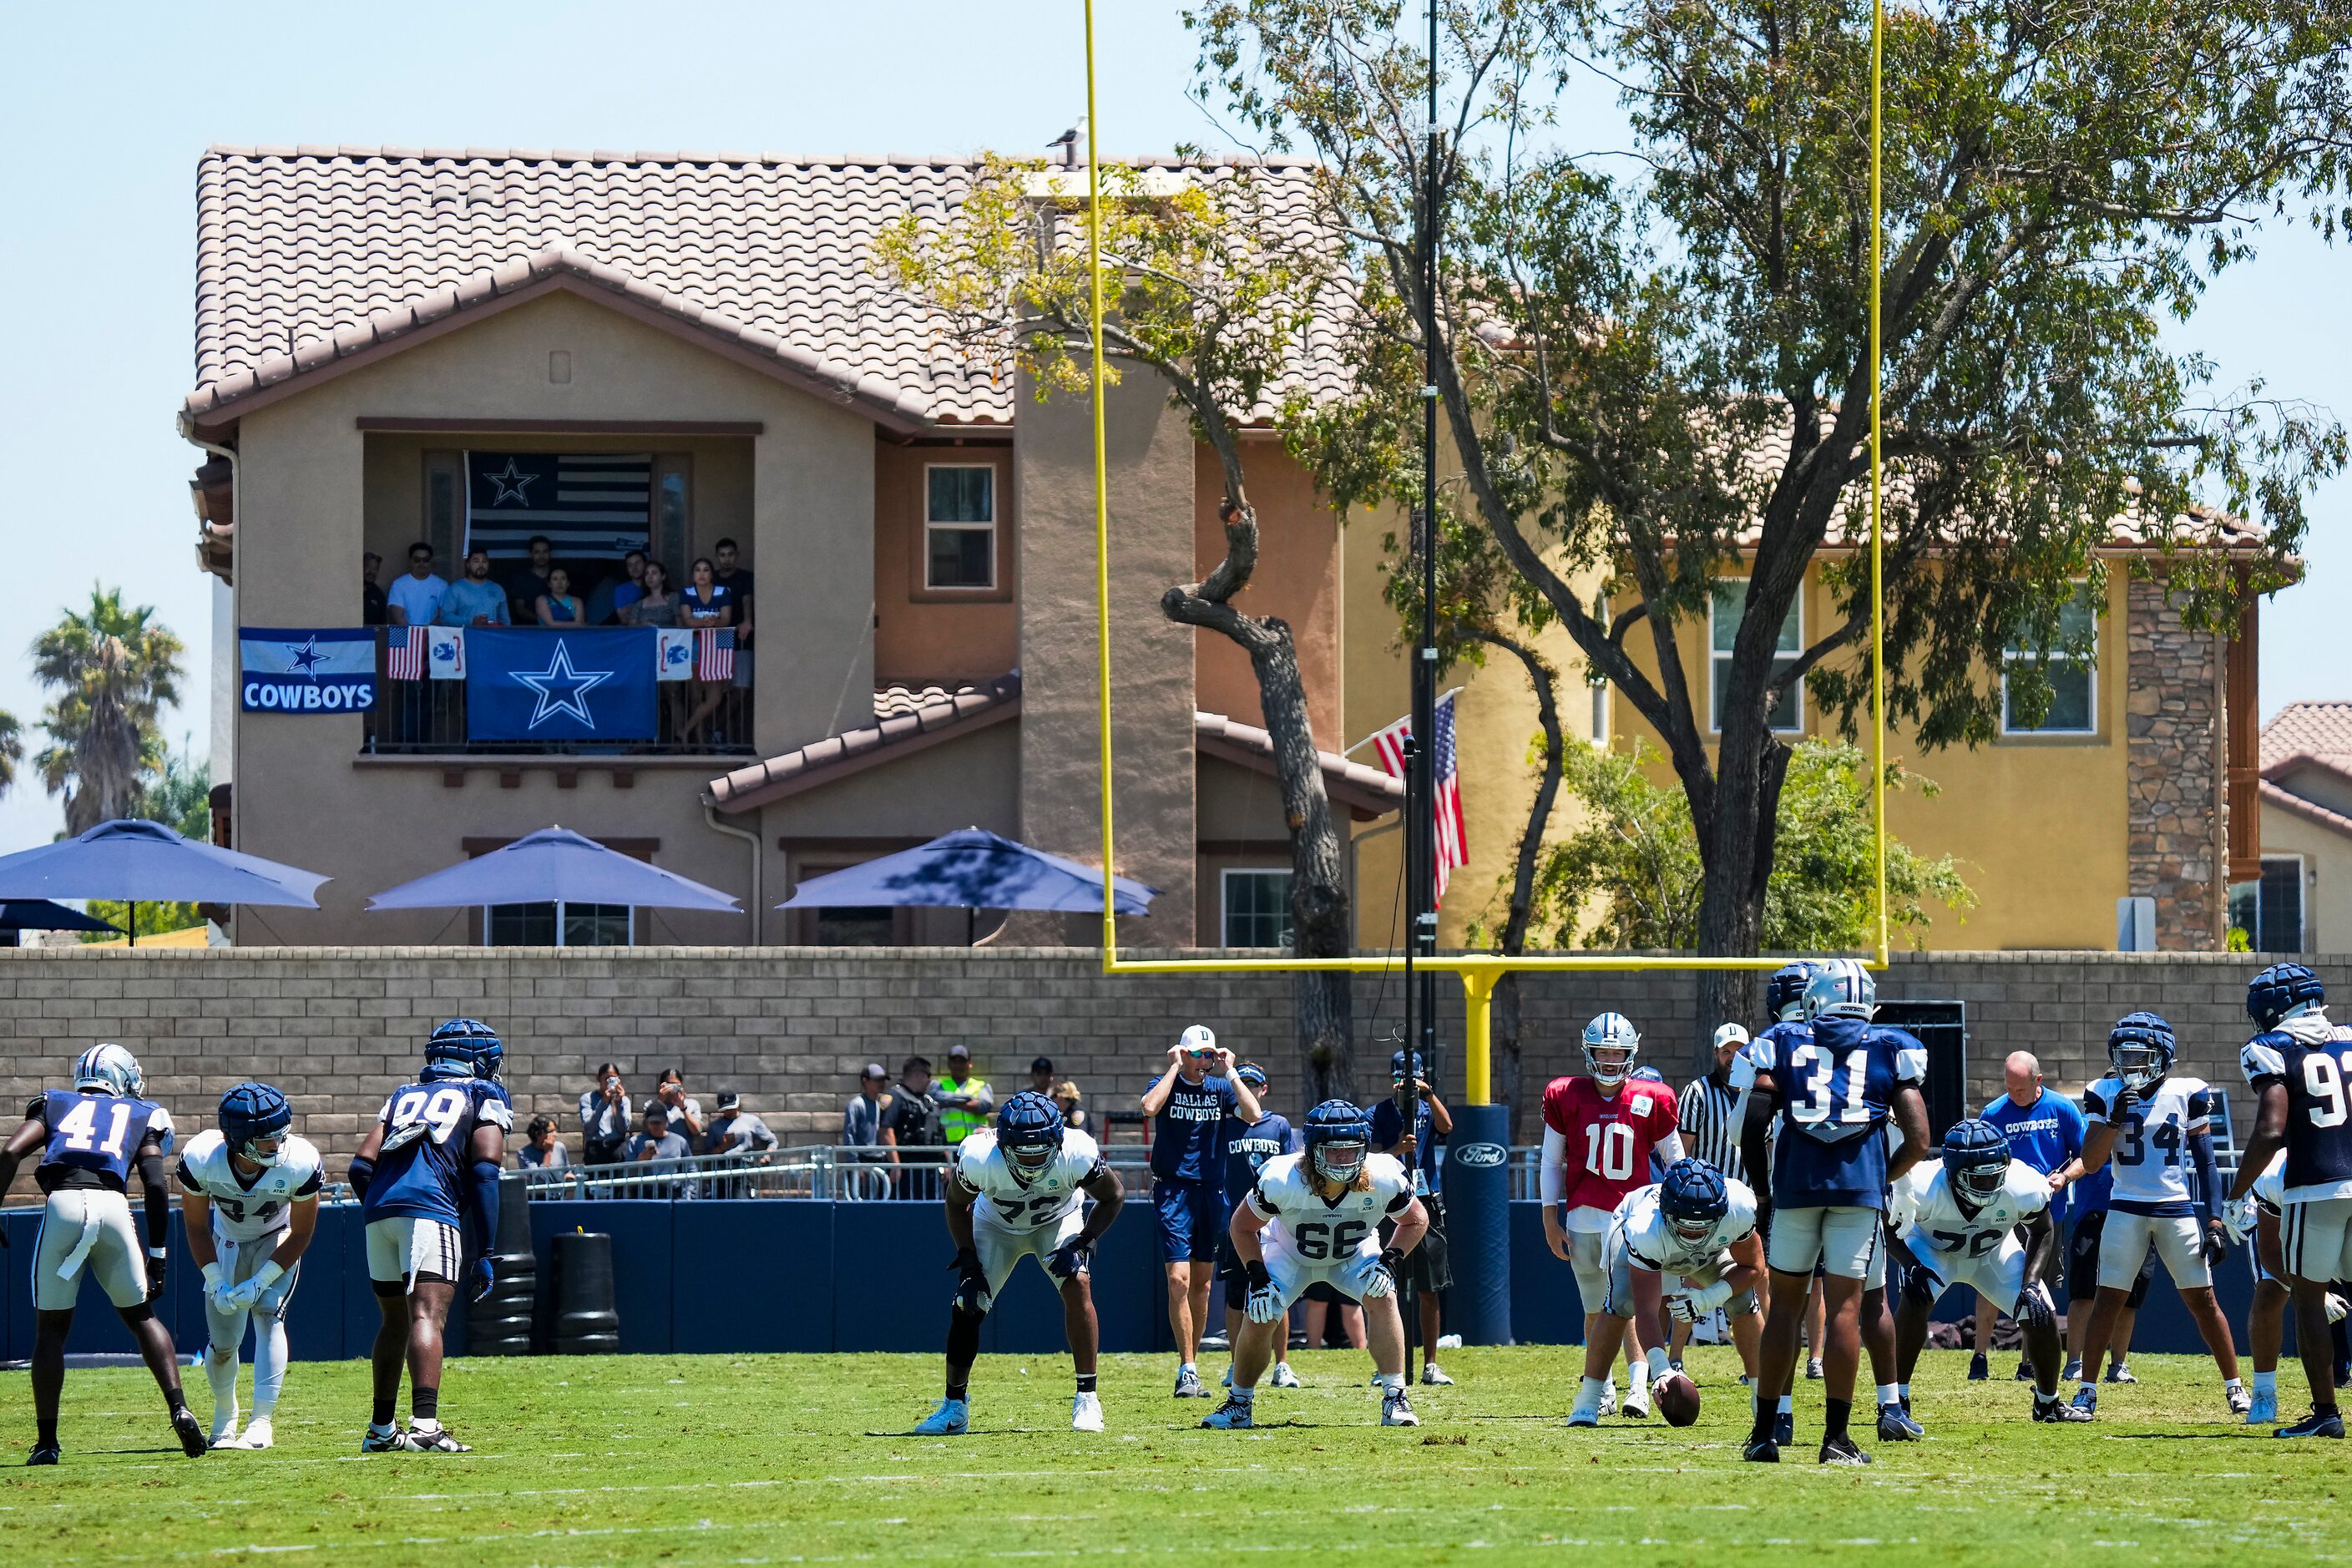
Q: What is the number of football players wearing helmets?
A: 12